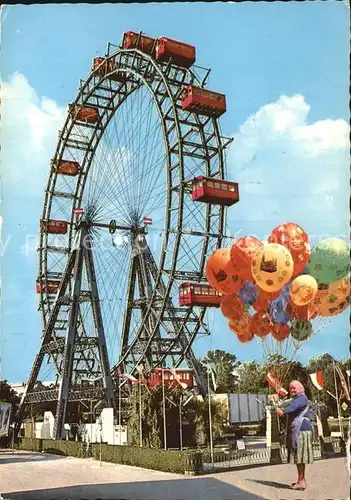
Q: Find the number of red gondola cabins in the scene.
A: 11